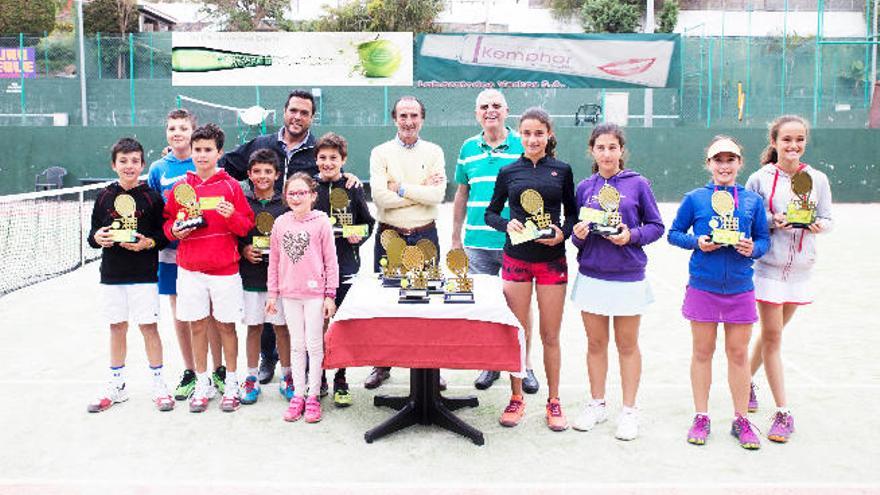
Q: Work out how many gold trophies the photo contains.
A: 13